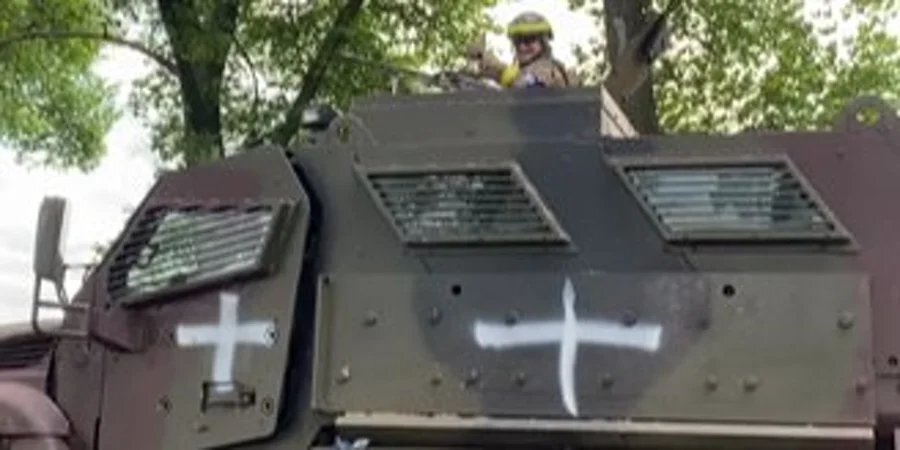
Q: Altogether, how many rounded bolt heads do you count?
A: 14